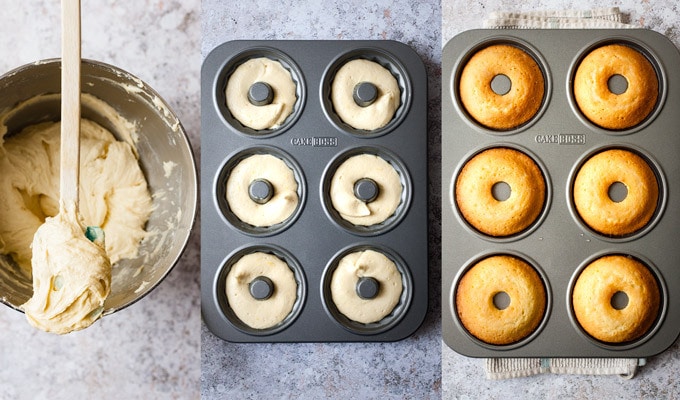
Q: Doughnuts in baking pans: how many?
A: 12